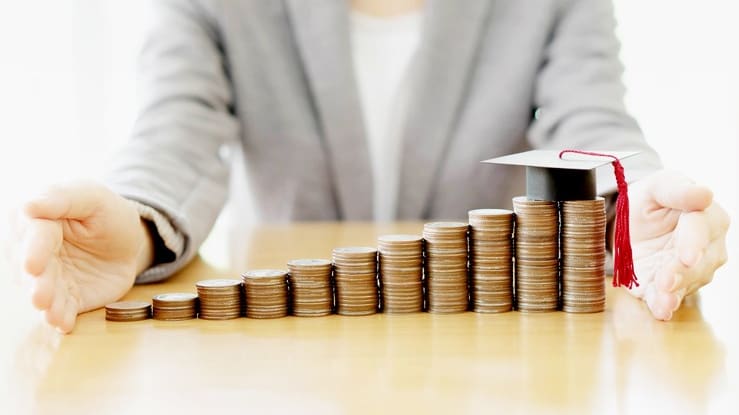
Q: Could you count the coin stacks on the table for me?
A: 11